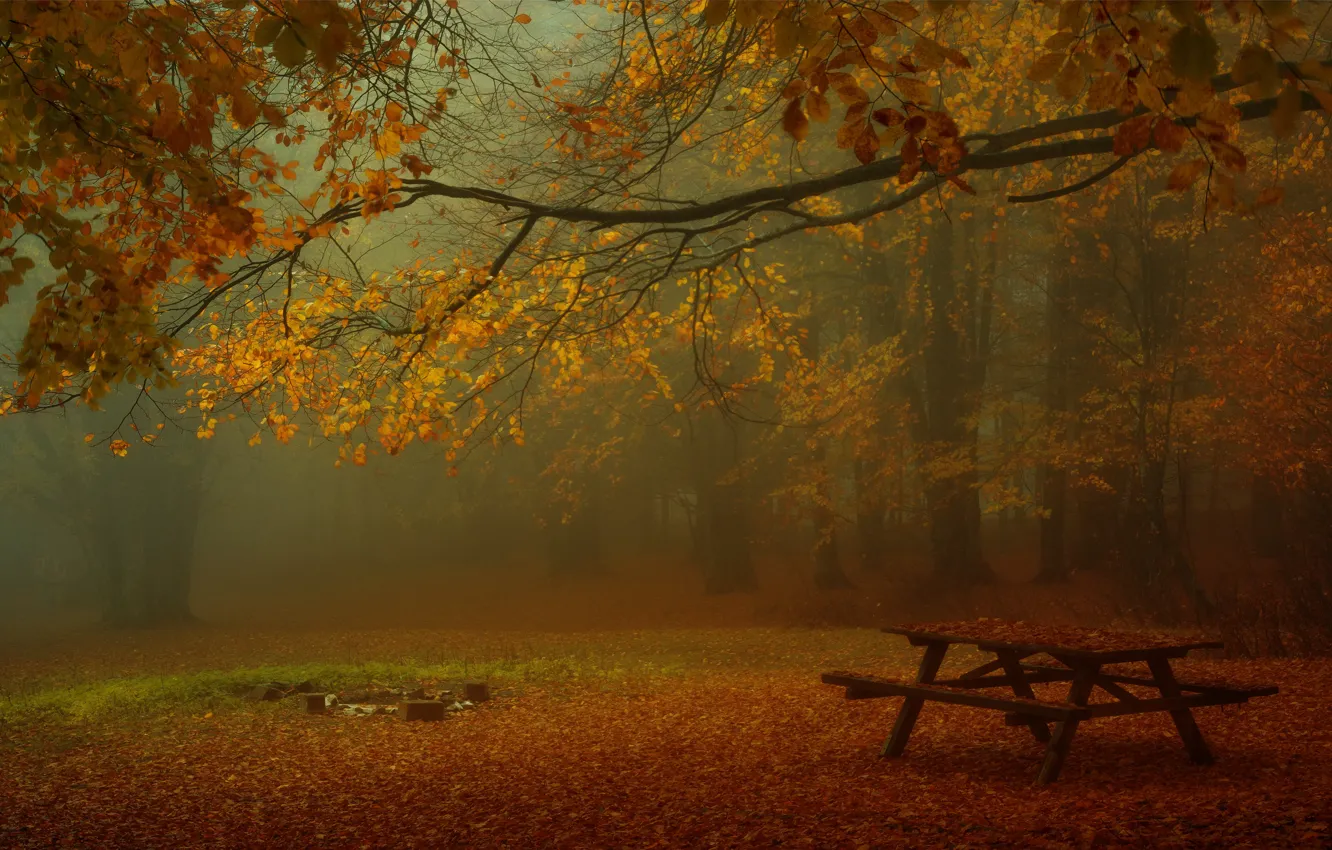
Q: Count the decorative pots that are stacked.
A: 0